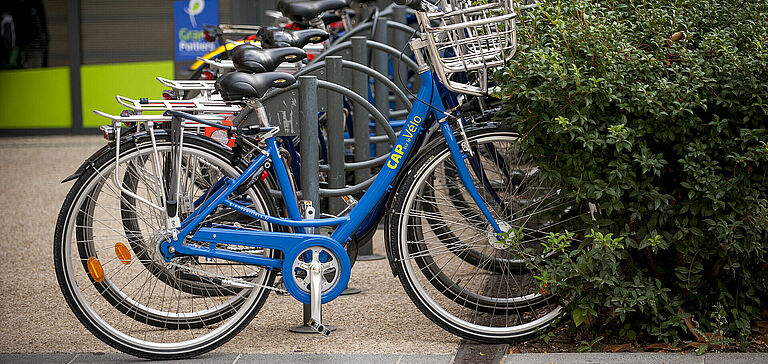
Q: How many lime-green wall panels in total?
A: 2